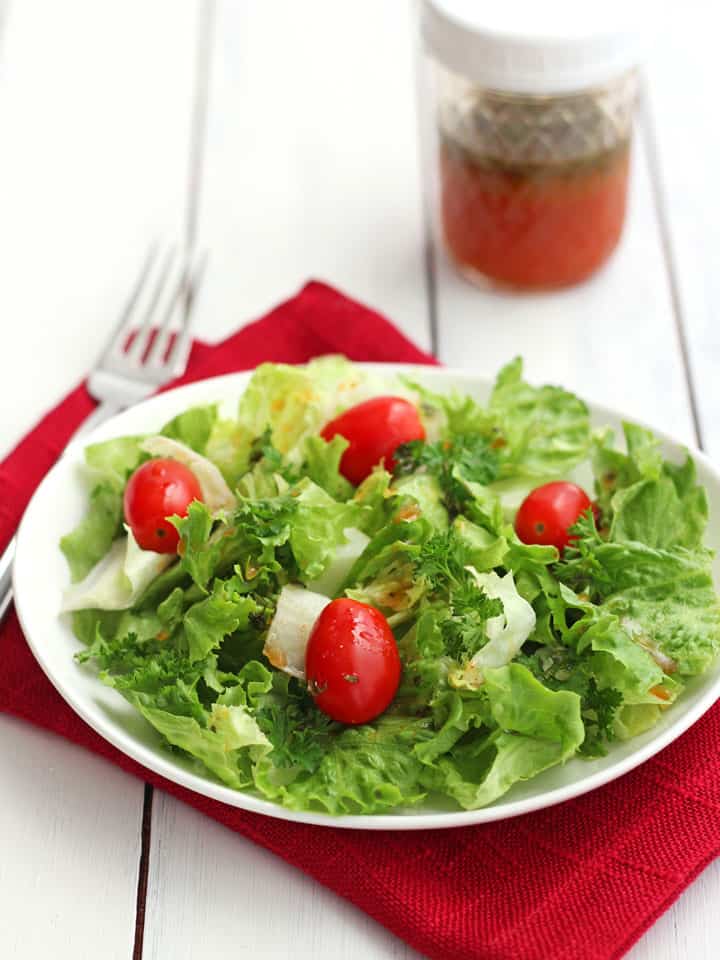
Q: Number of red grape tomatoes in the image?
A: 4